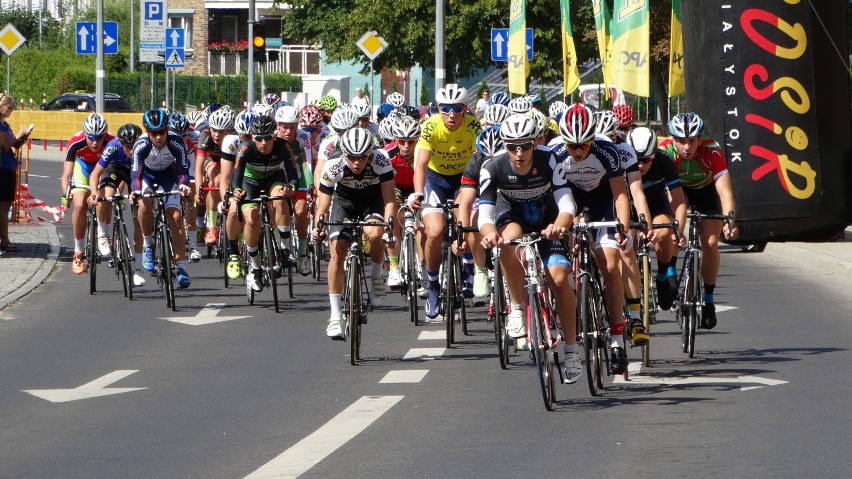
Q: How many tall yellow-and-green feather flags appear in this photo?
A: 5